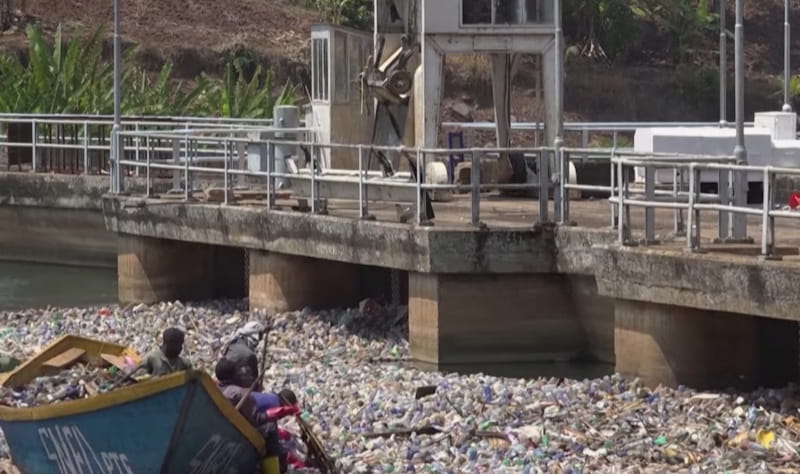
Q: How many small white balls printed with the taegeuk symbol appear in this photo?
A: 0